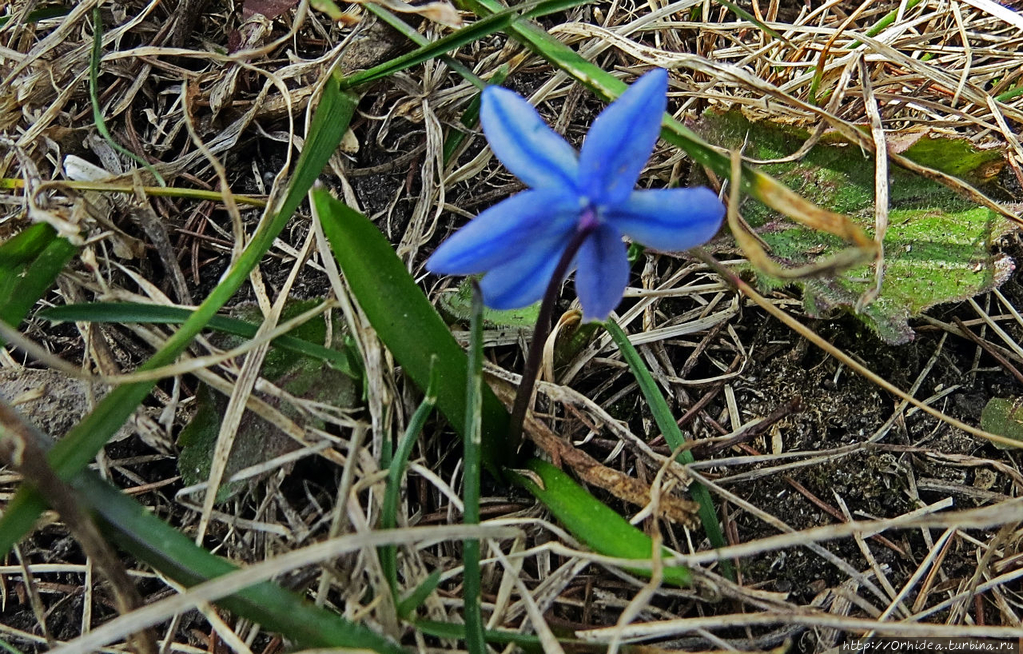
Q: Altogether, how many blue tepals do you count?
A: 6